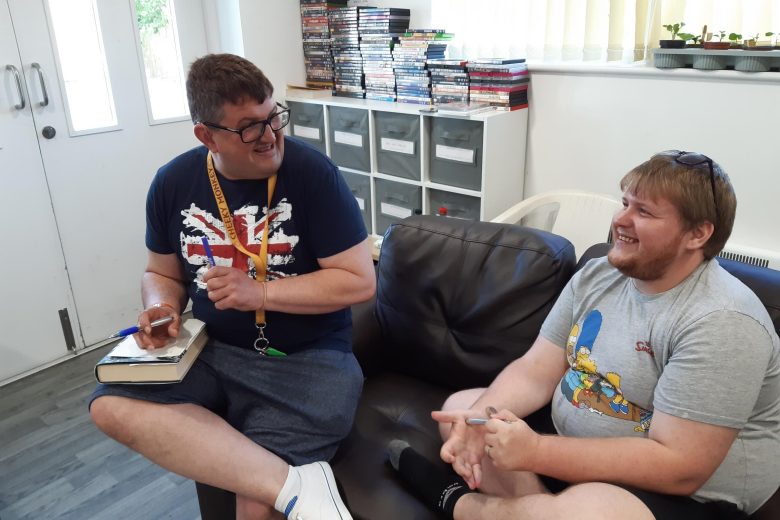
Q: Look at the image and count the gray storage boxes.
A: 7